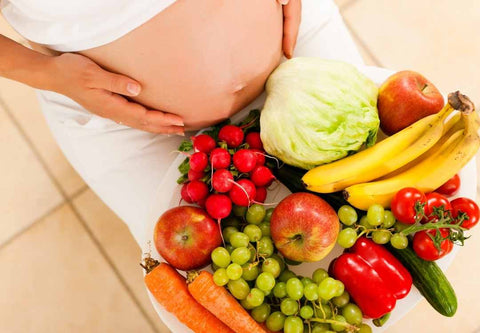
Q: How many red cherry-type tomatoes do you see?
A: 5